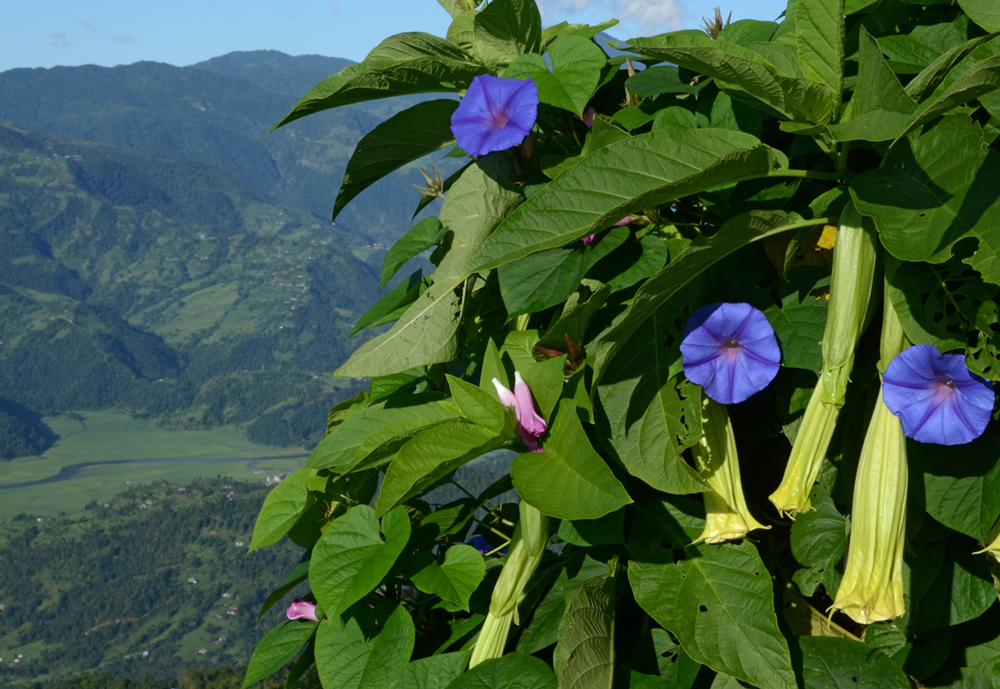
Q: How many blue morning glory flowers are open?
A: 3